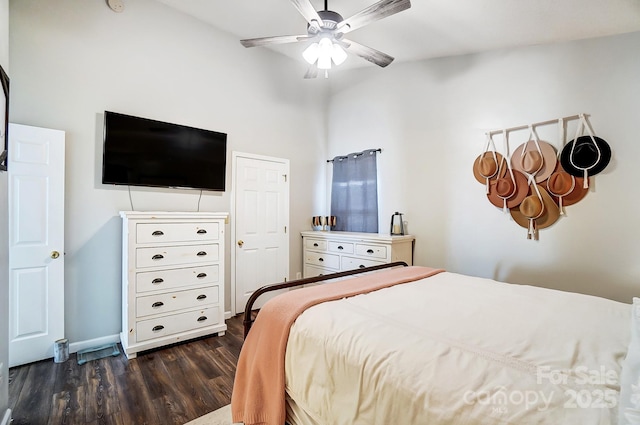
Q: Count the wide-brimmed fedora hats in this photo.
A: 6